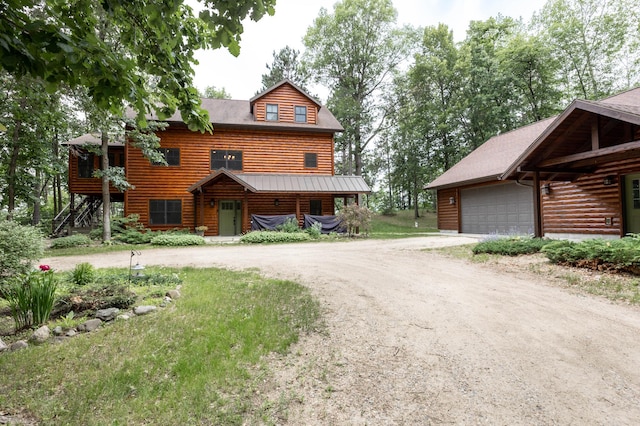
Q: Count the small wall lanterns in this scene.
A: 5